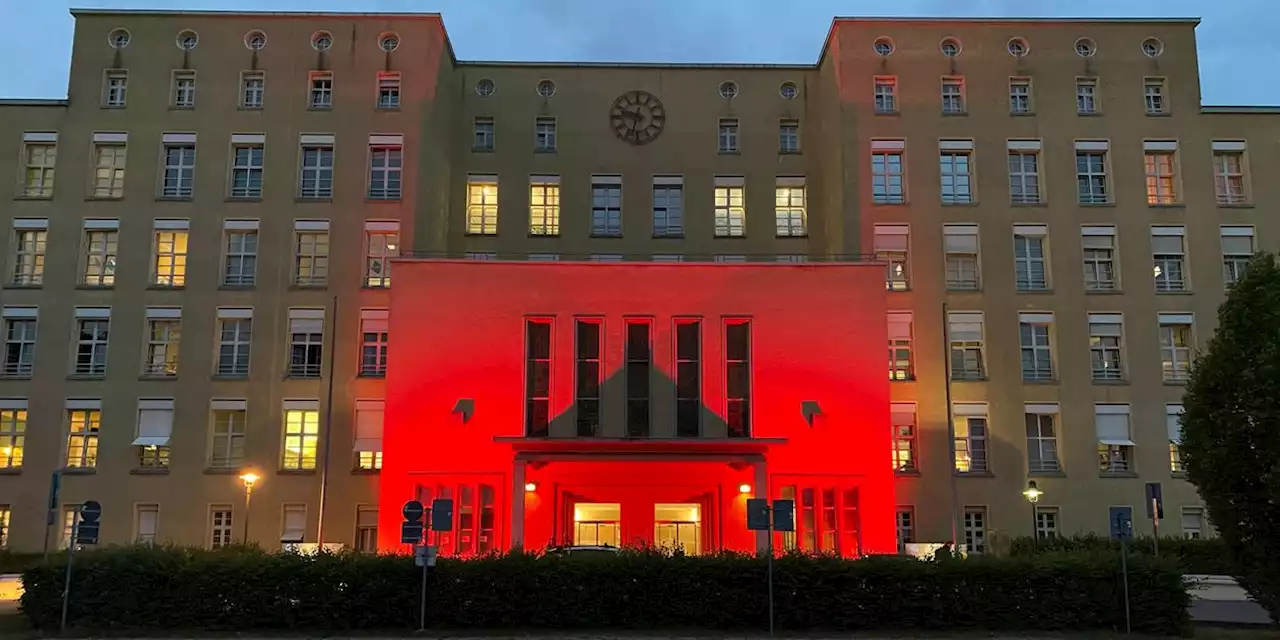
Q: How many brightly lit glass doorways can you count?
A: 2